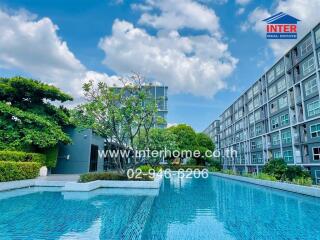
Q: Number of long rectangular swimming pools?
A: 1